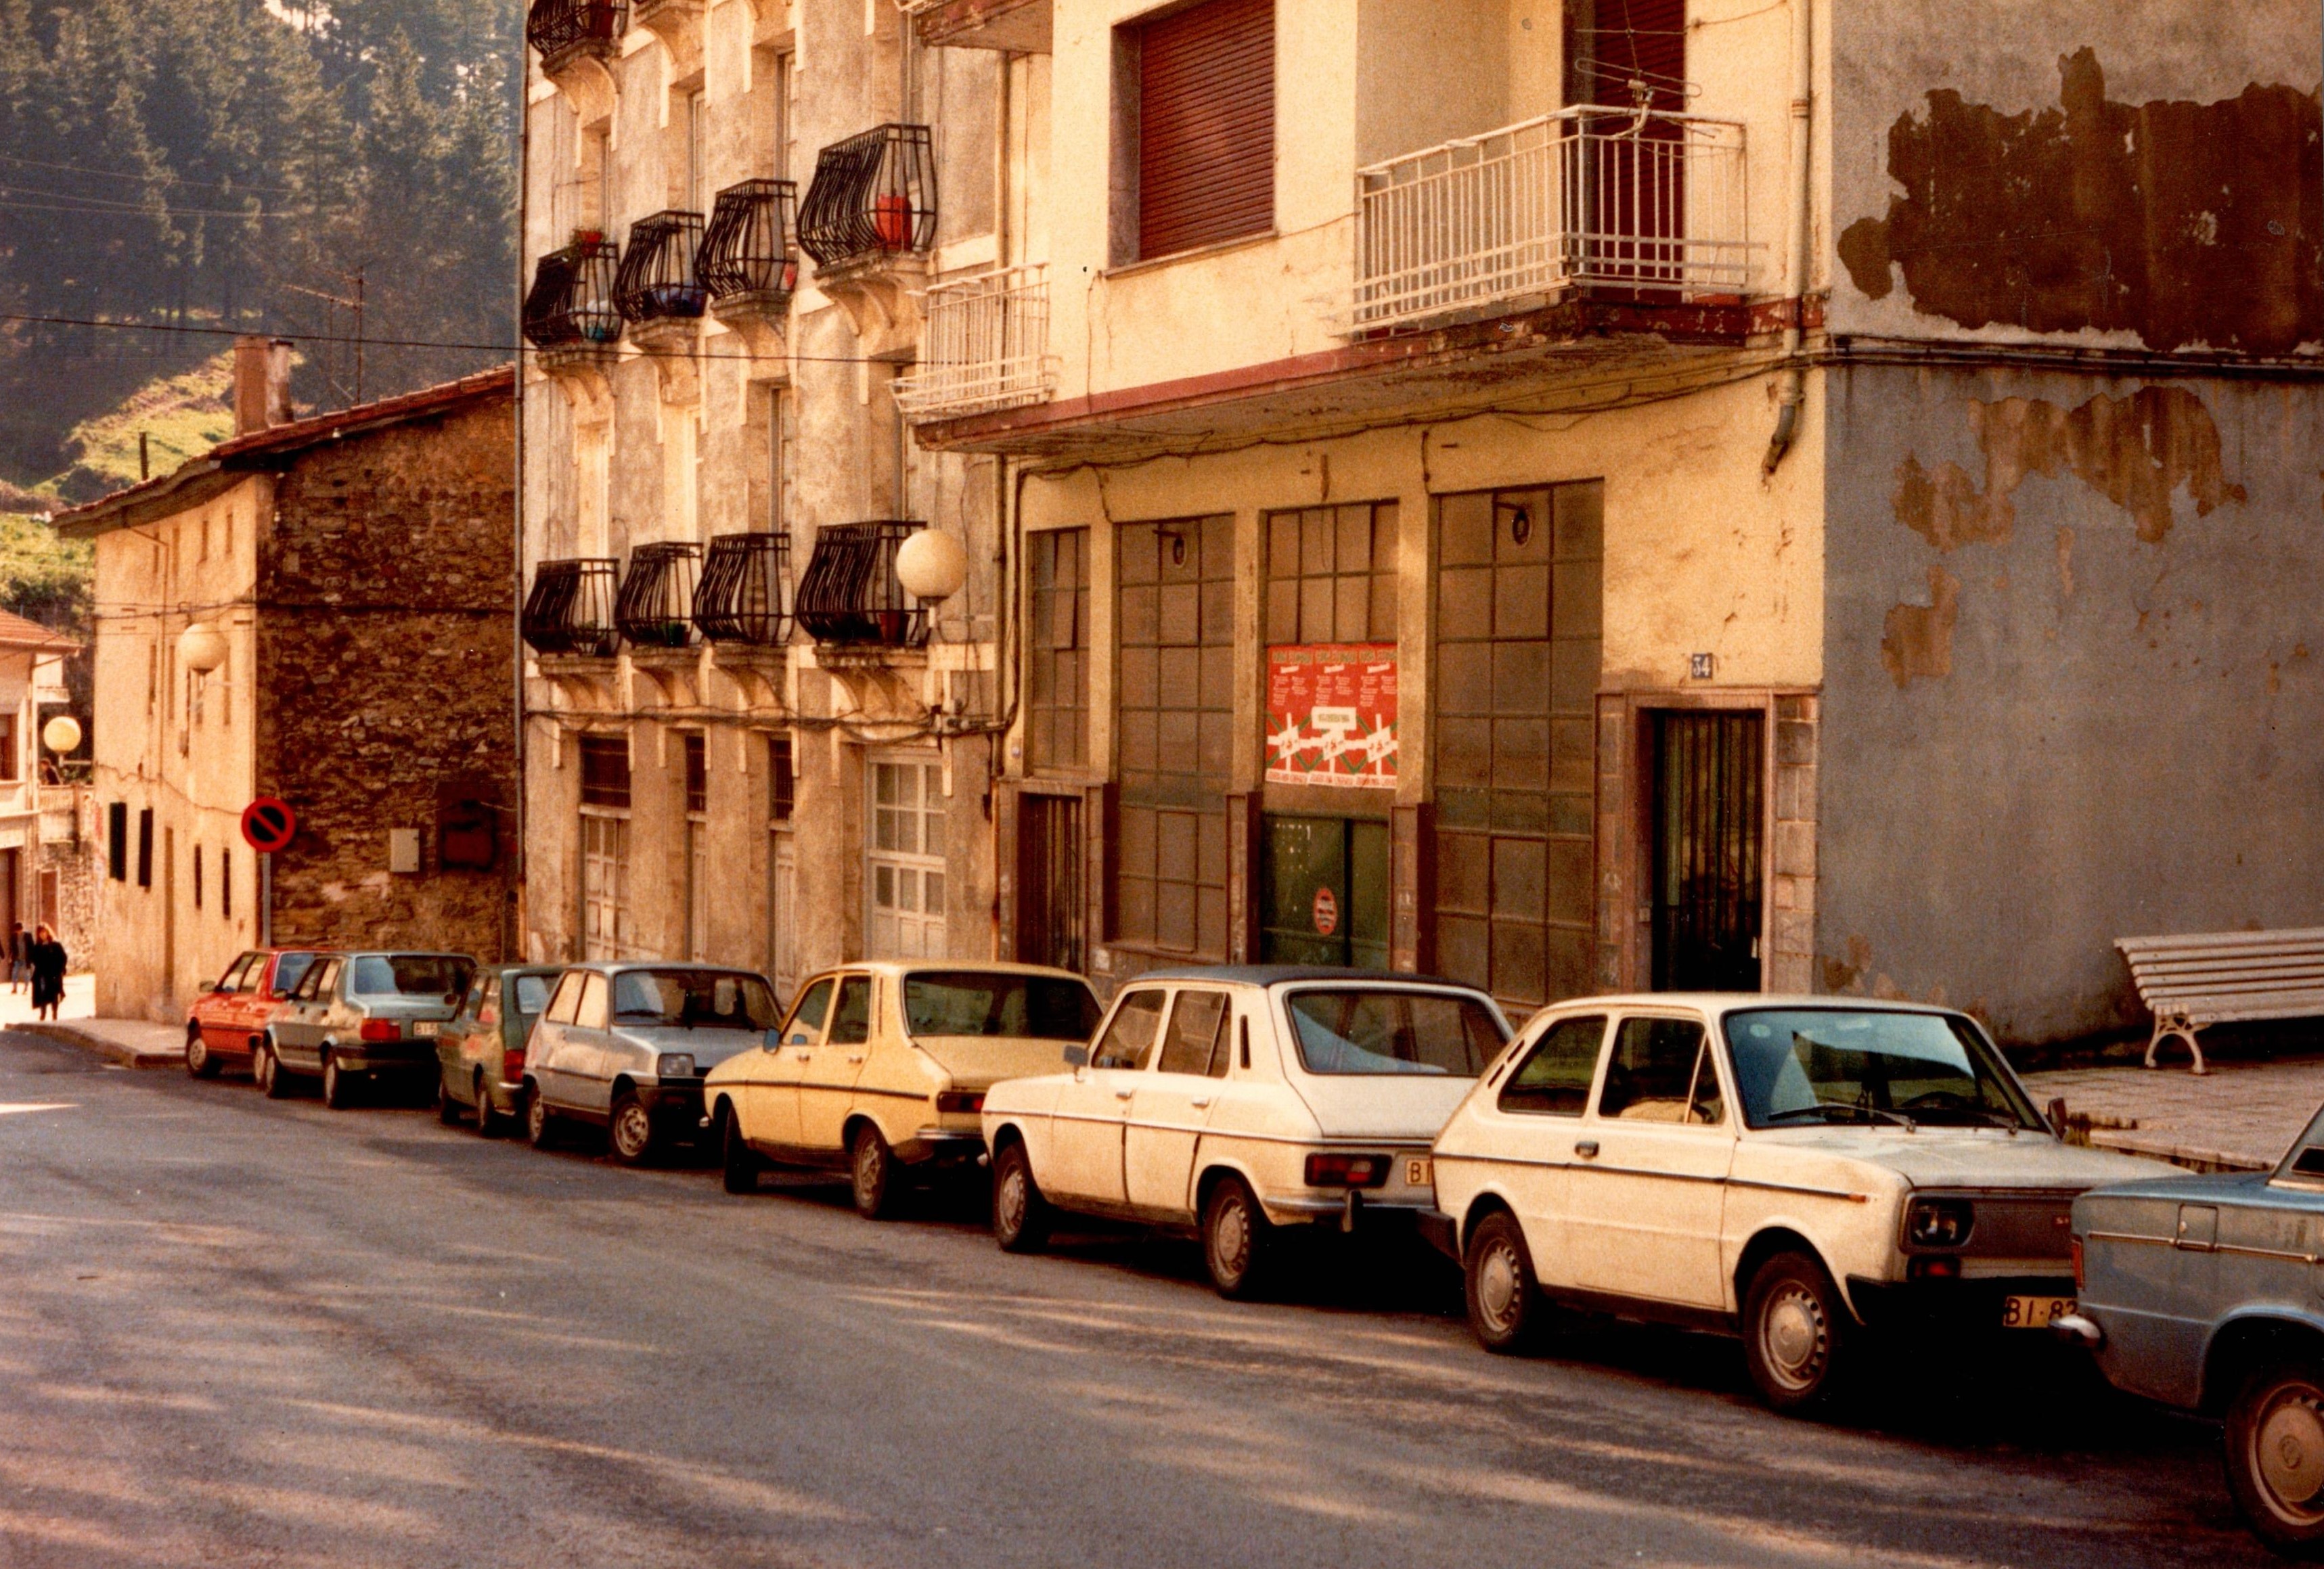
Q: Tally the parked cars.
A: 8